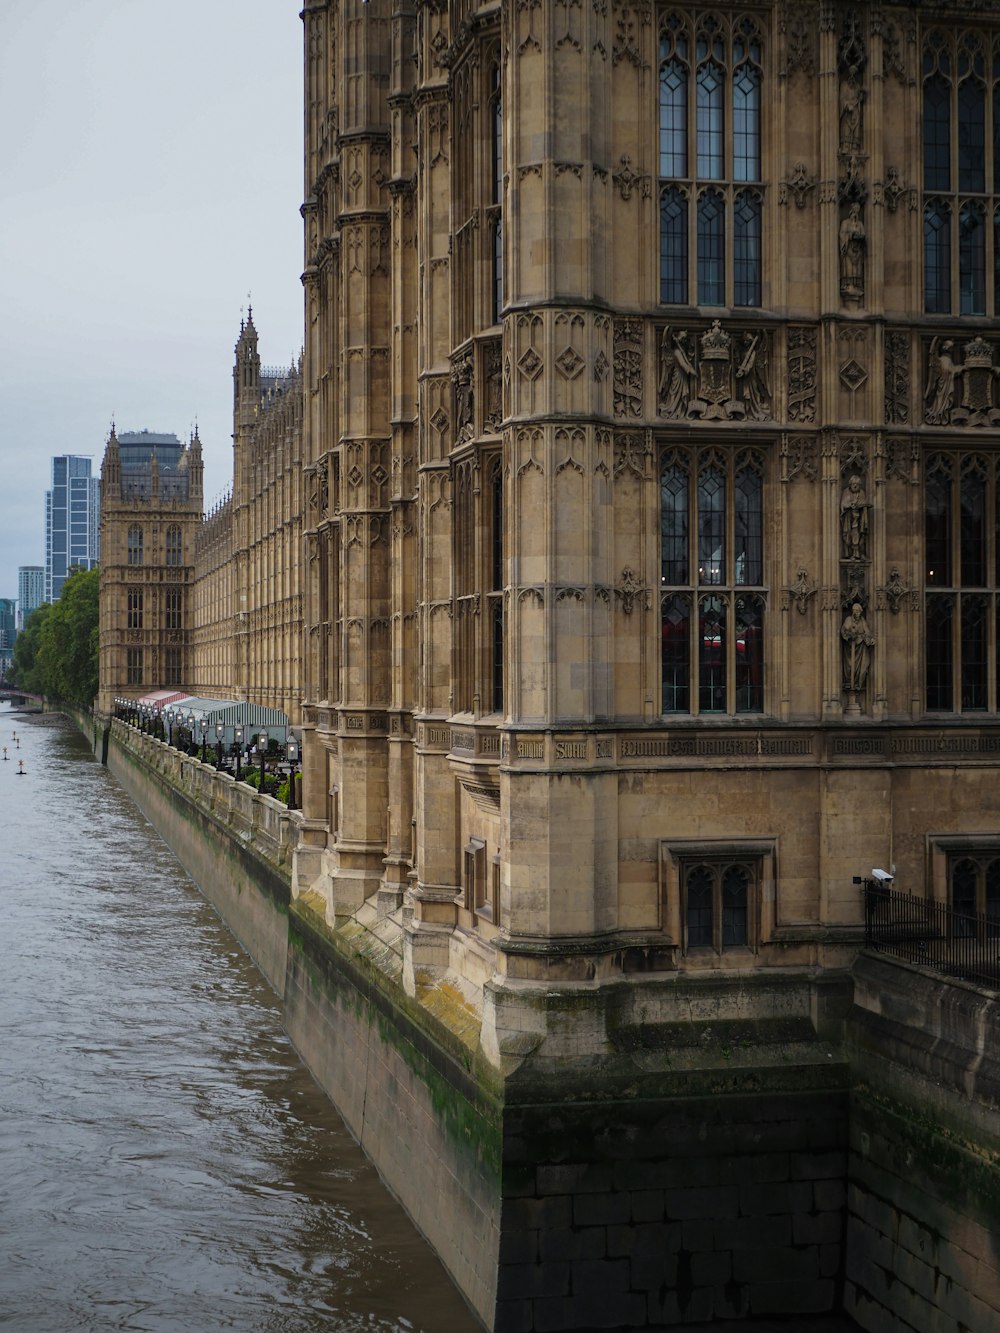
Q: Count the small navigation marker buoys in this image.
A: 4